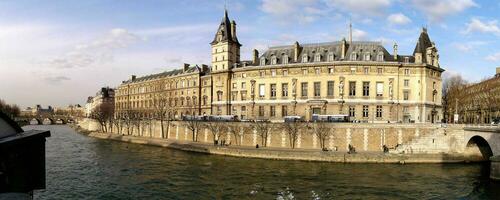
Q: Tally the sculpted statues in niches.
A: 4